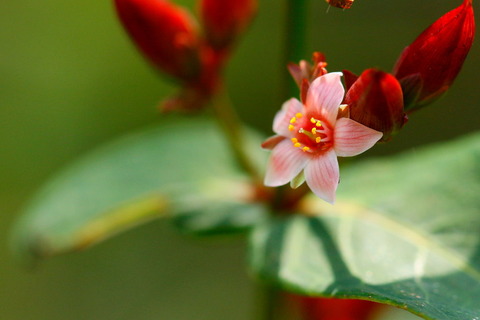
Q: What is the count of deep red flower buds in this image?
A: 4